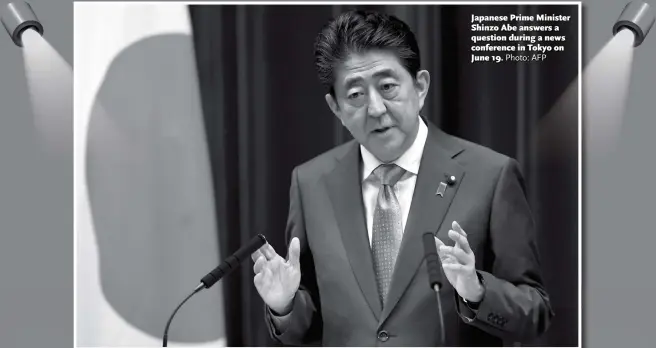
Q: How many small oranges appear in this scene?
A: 0